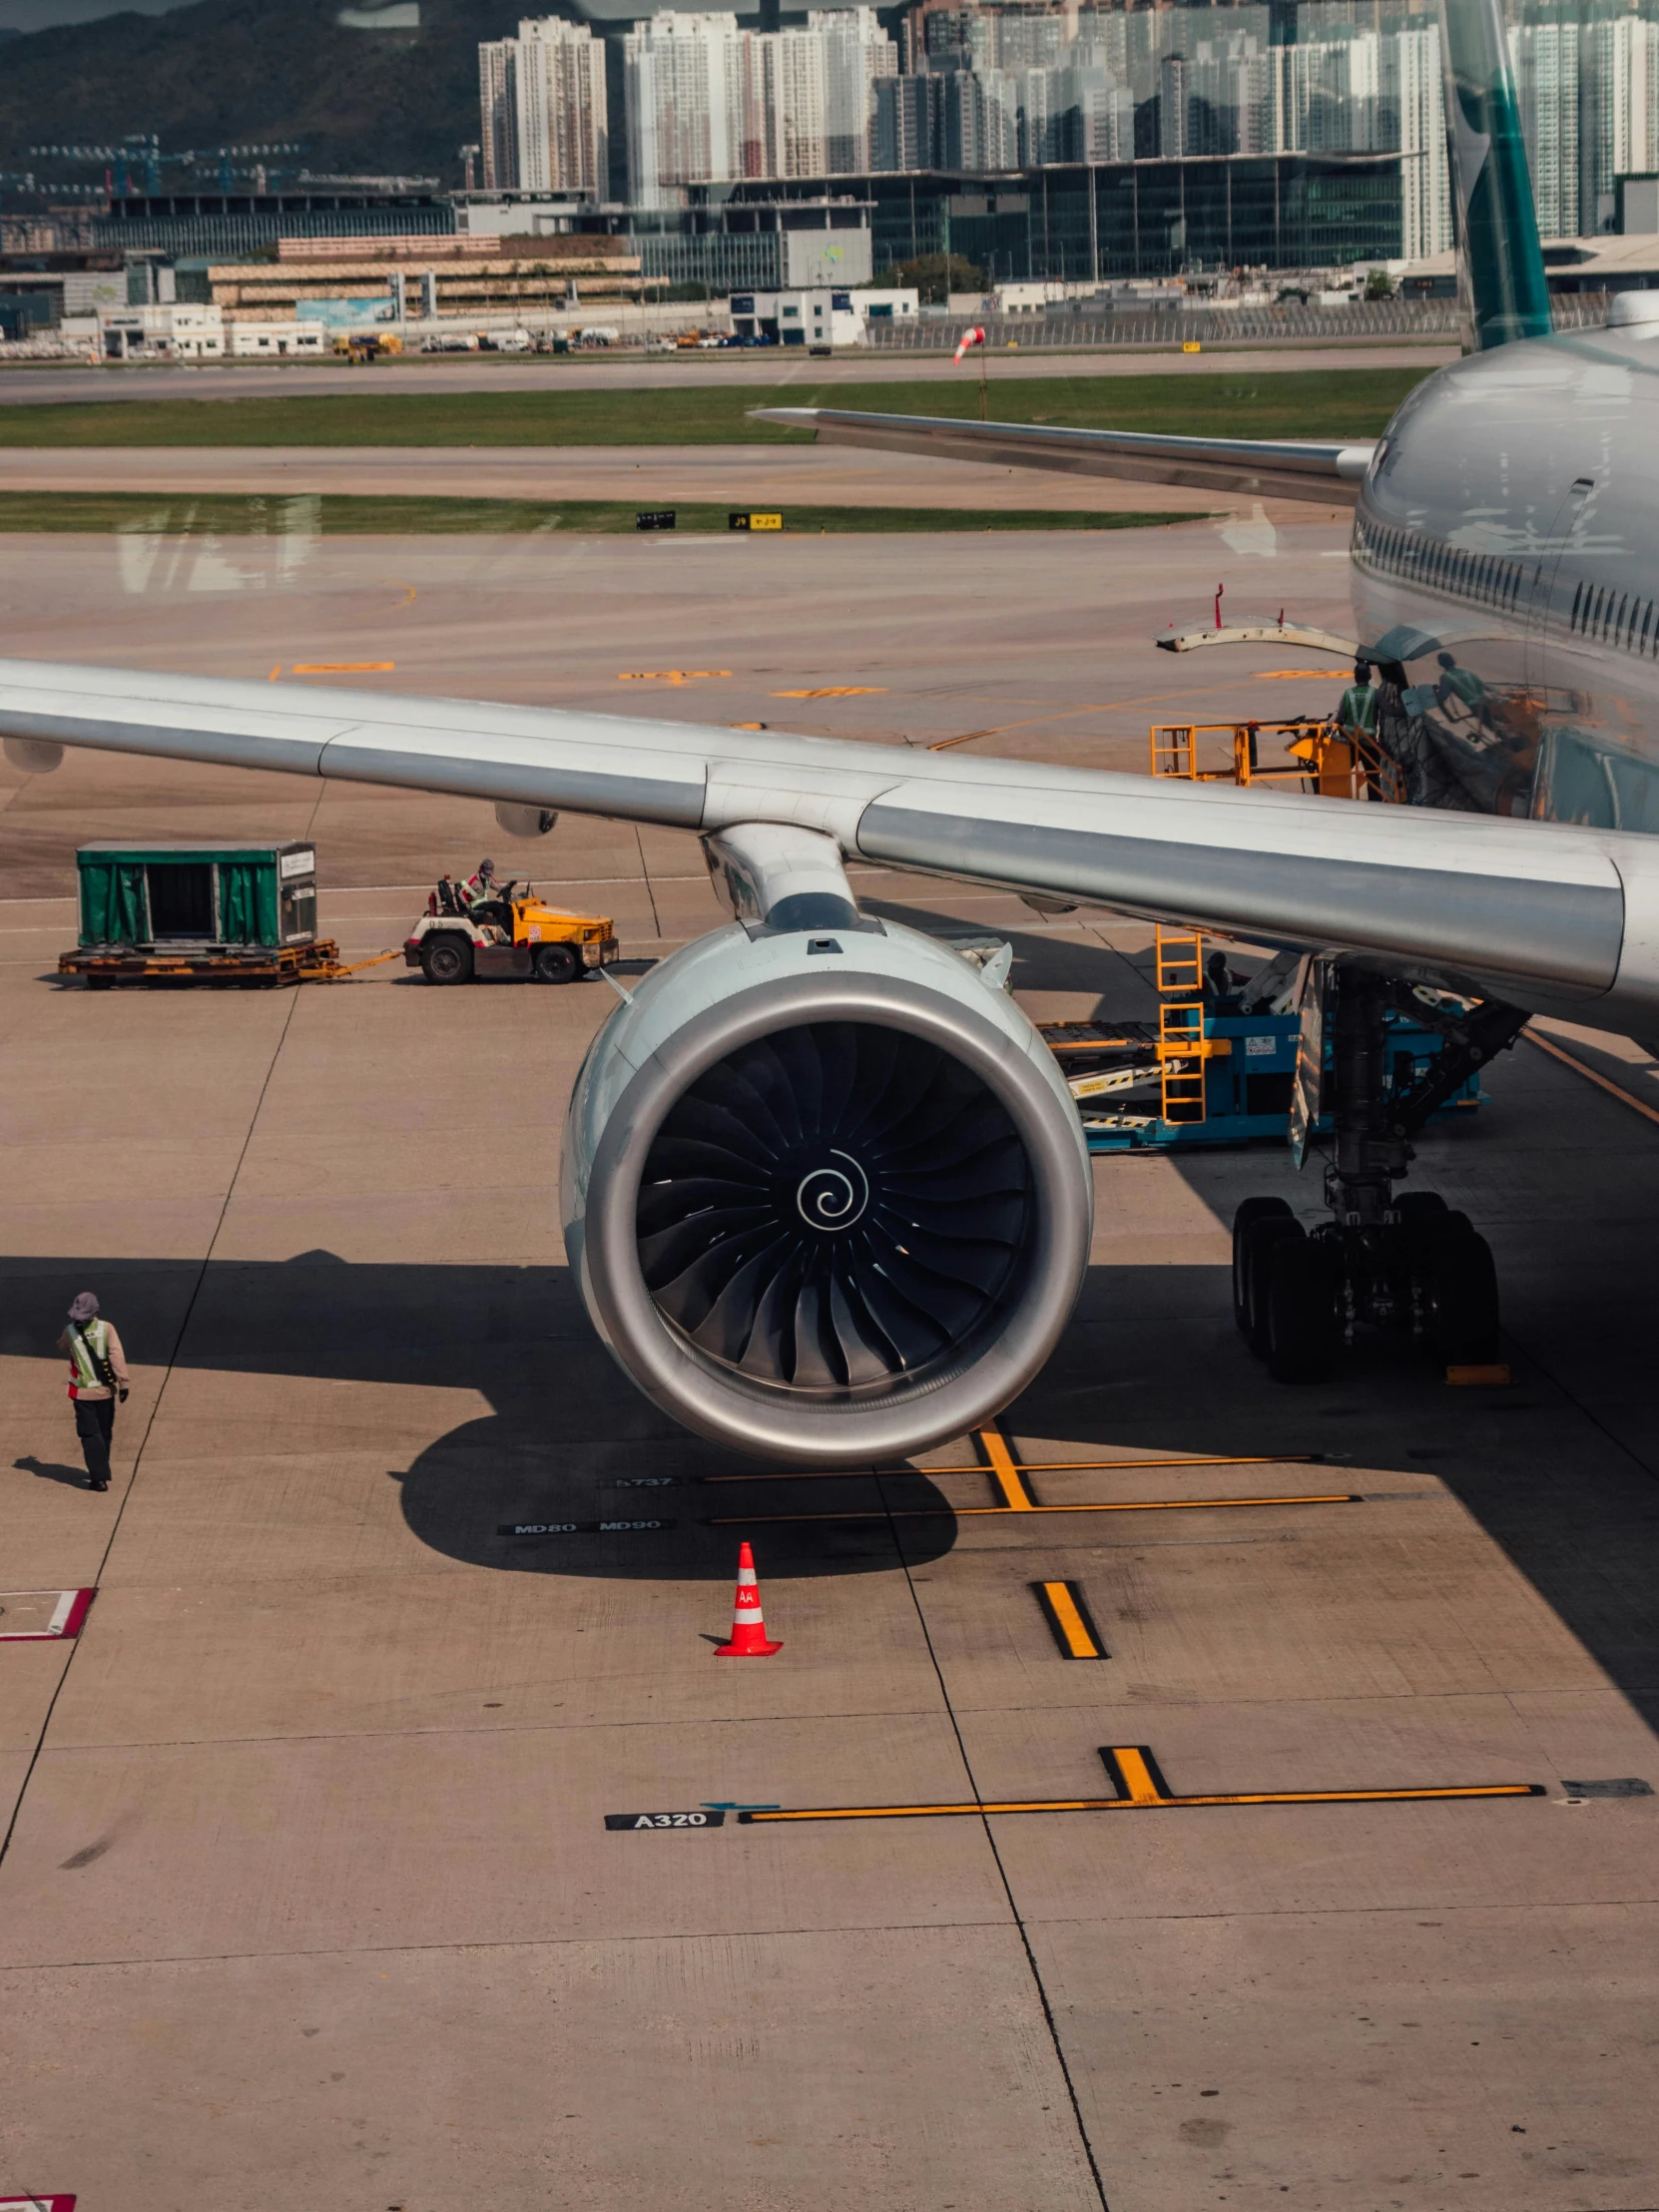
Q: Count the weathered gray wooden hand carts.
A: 0